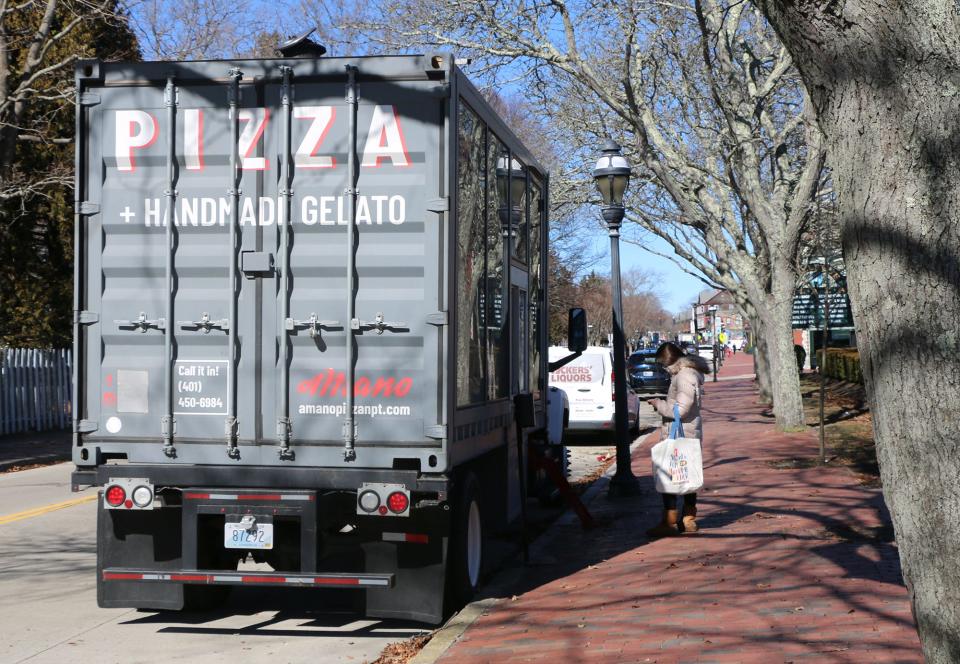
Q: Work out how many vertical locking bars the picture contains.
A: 4